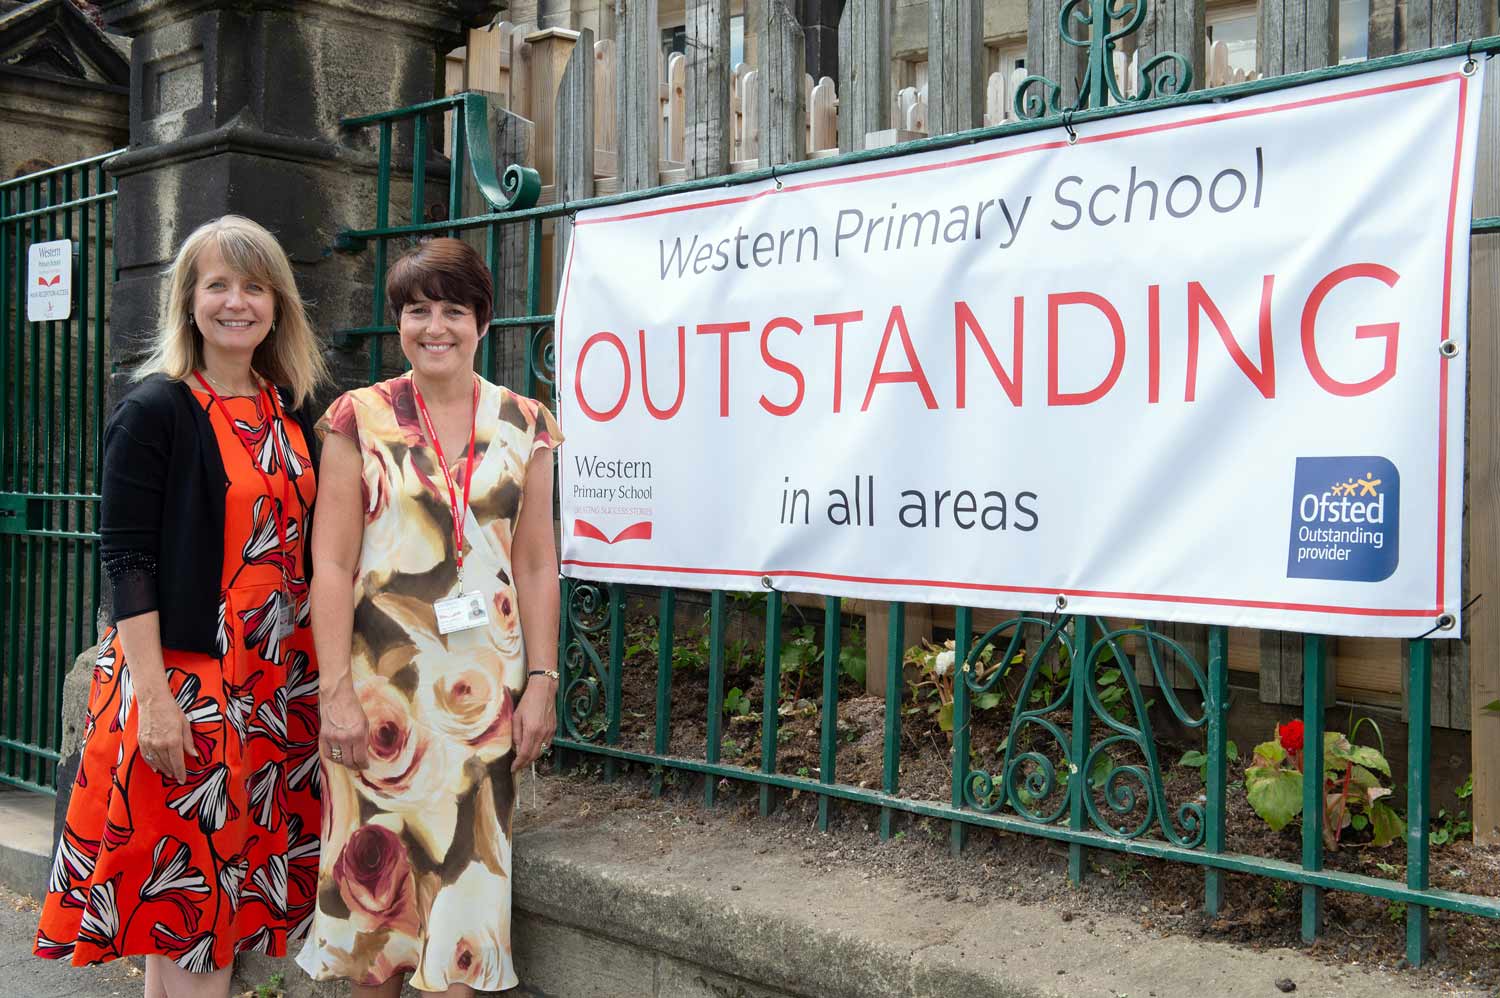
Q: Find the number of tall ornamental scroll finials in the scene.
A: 1